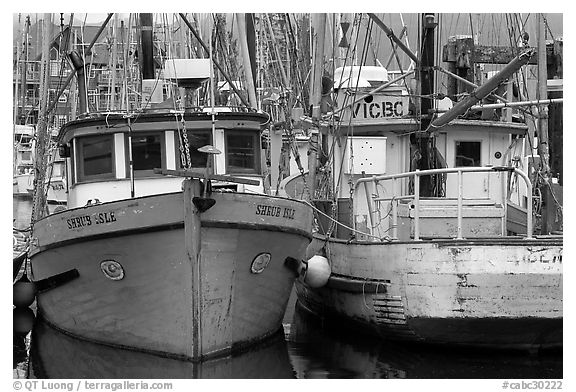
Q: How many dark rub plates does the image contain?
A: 2